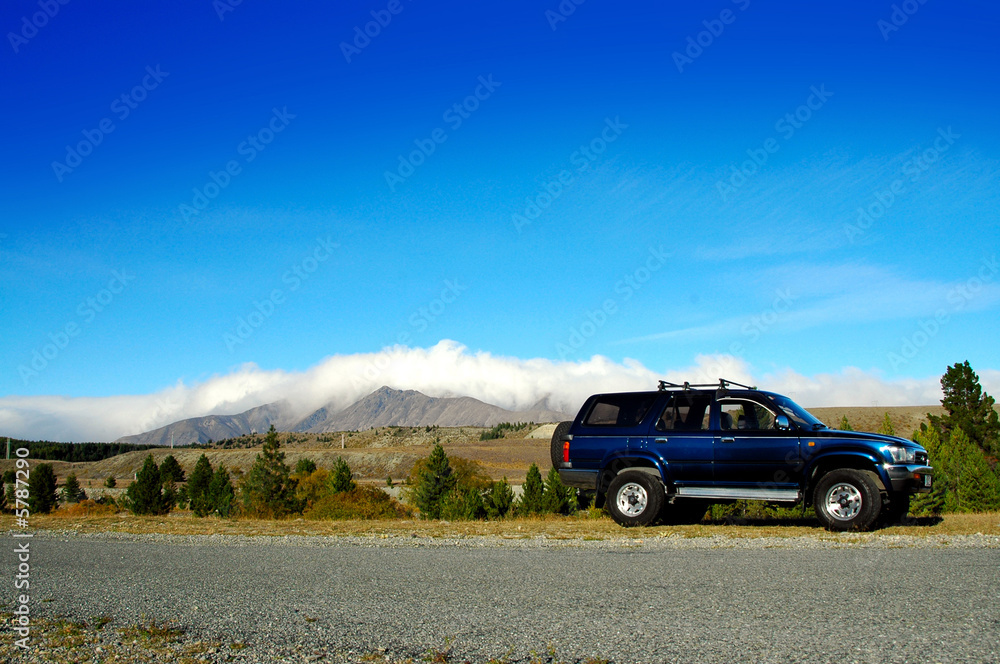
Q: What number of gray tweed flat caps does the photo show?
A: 0